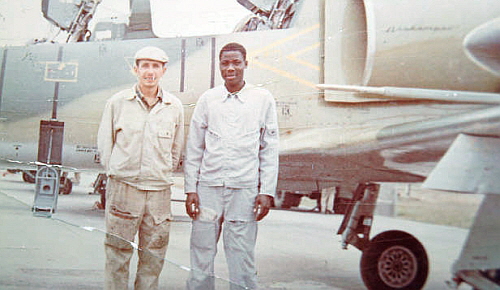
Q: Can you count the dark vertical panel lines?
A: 4